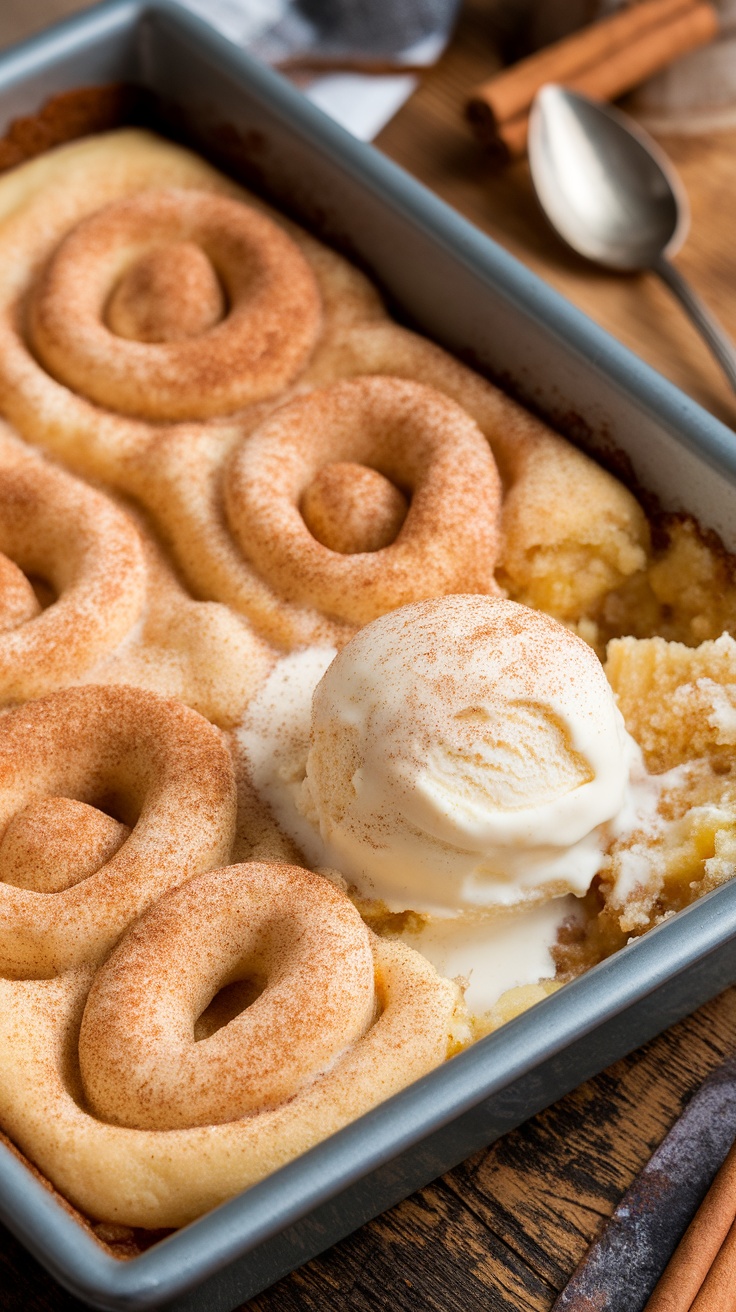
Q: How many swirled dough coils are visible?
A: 5